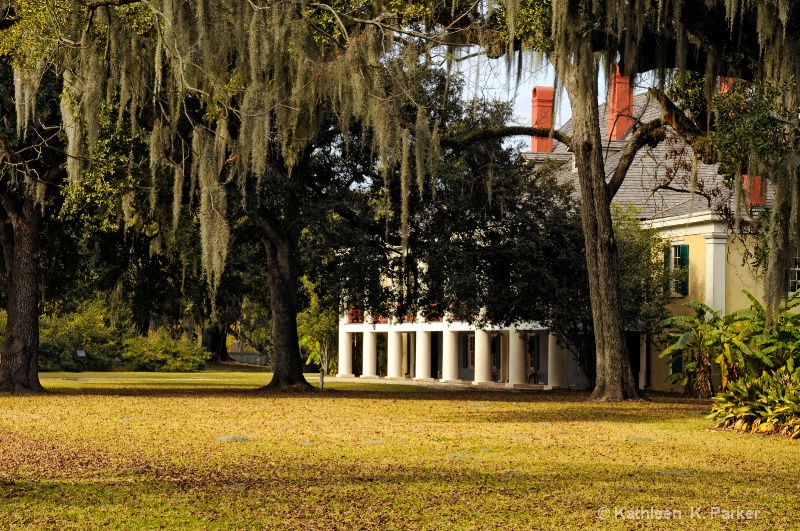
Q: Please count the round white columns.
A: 8